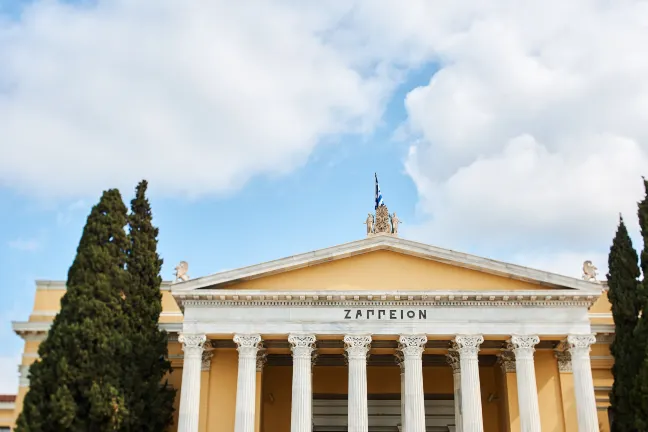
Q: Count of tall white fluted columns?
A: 8